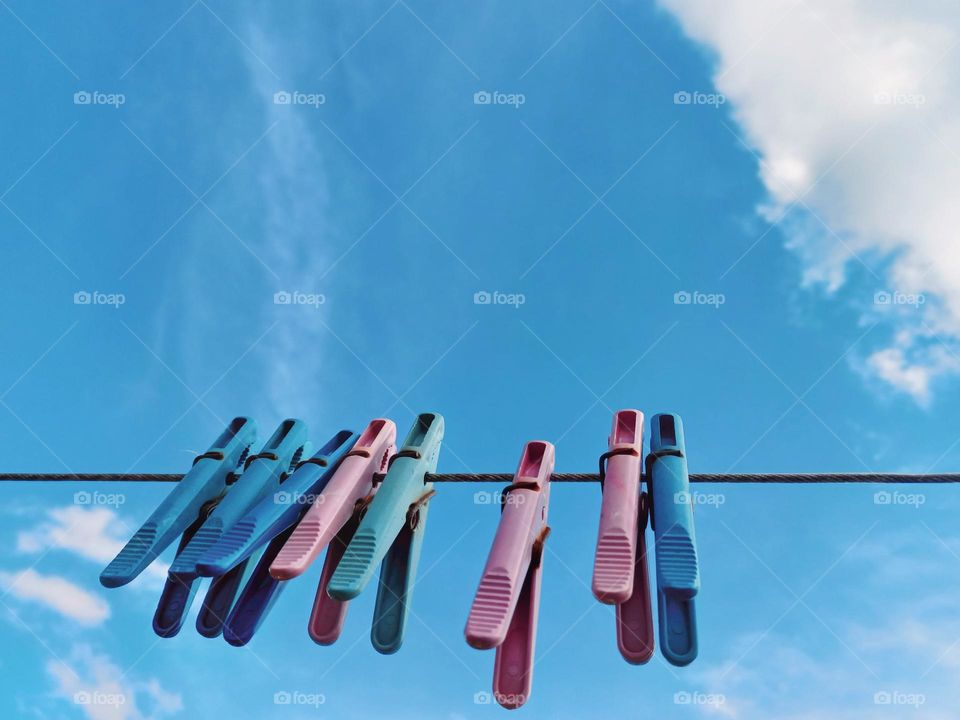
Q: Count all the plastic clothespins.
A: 8